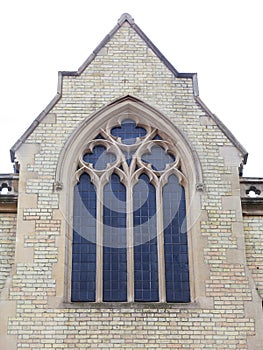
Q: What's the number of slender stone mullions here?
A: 3